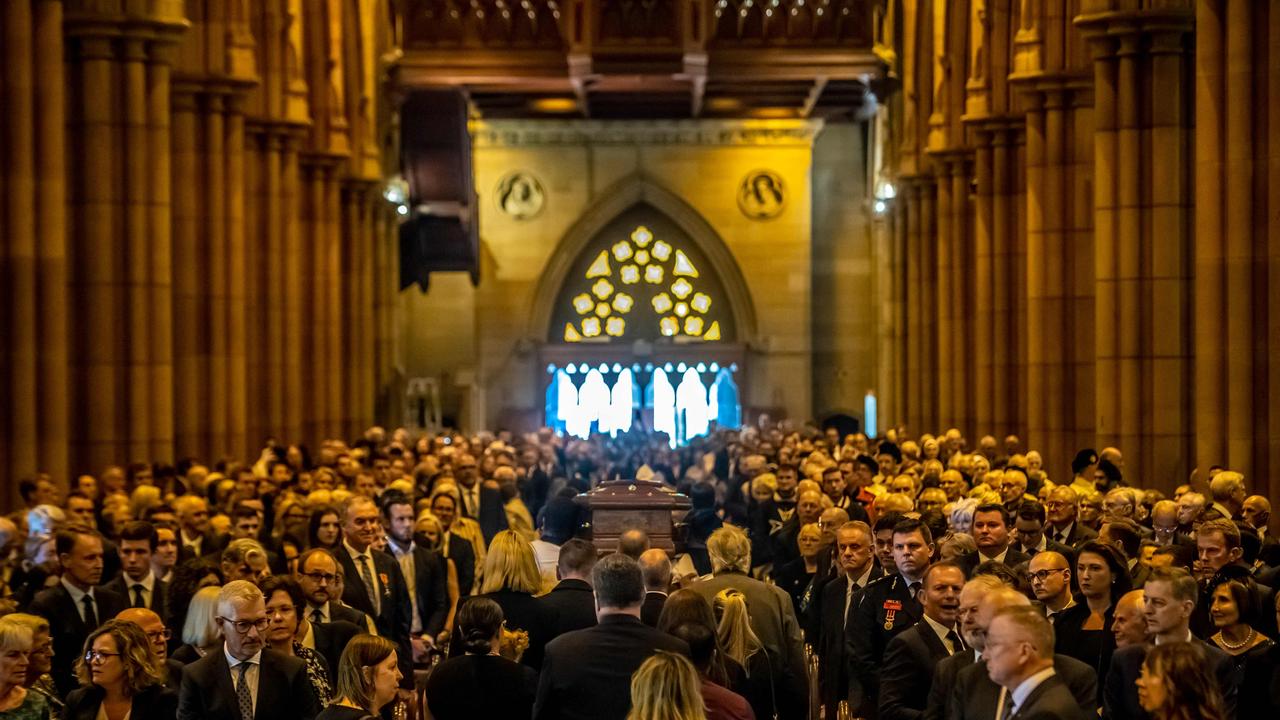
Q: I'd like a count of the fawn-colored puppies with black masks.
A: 0